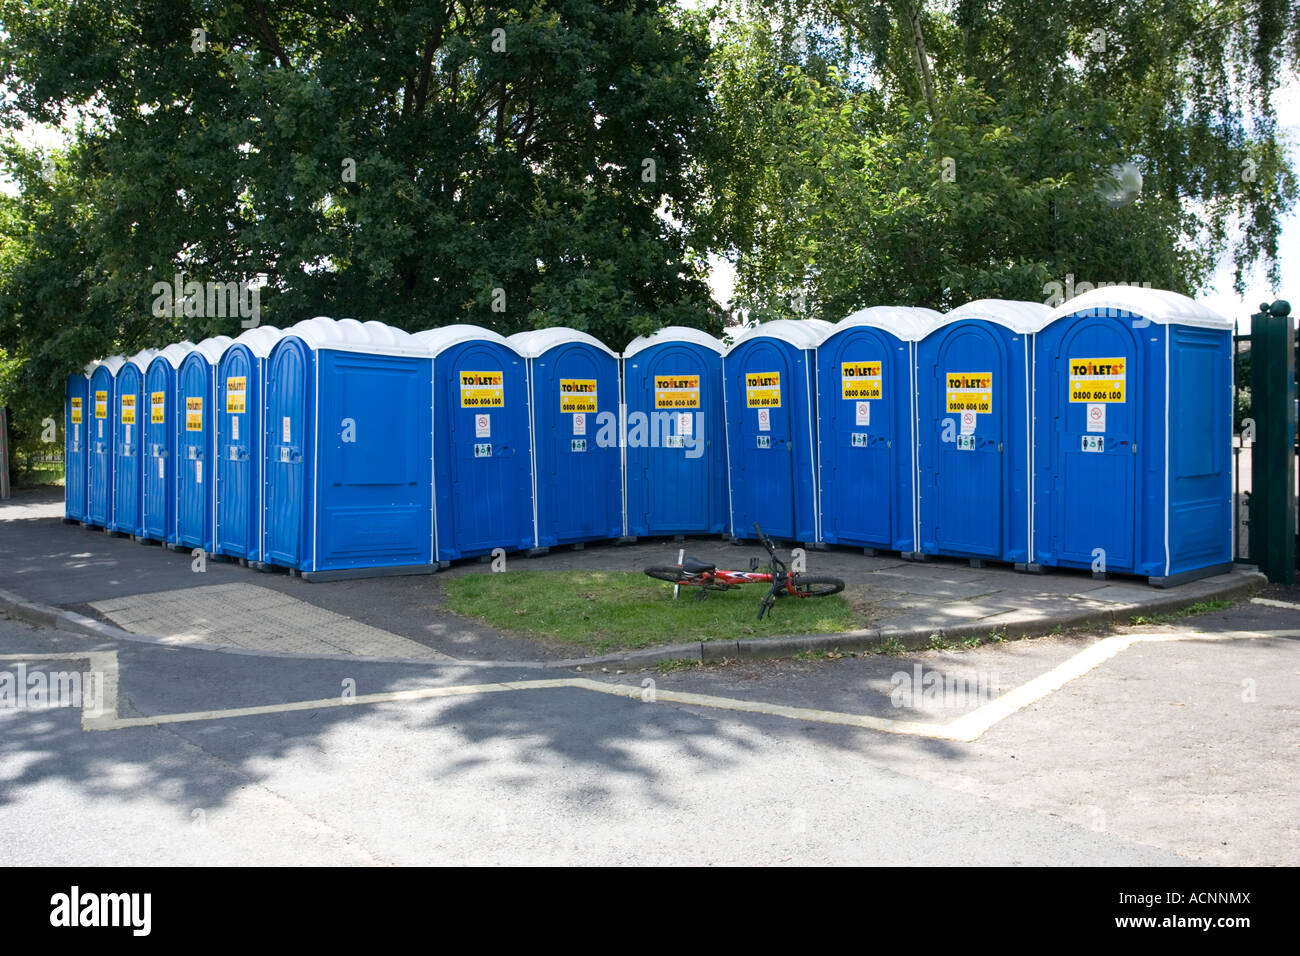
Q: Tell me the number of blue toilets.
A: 14